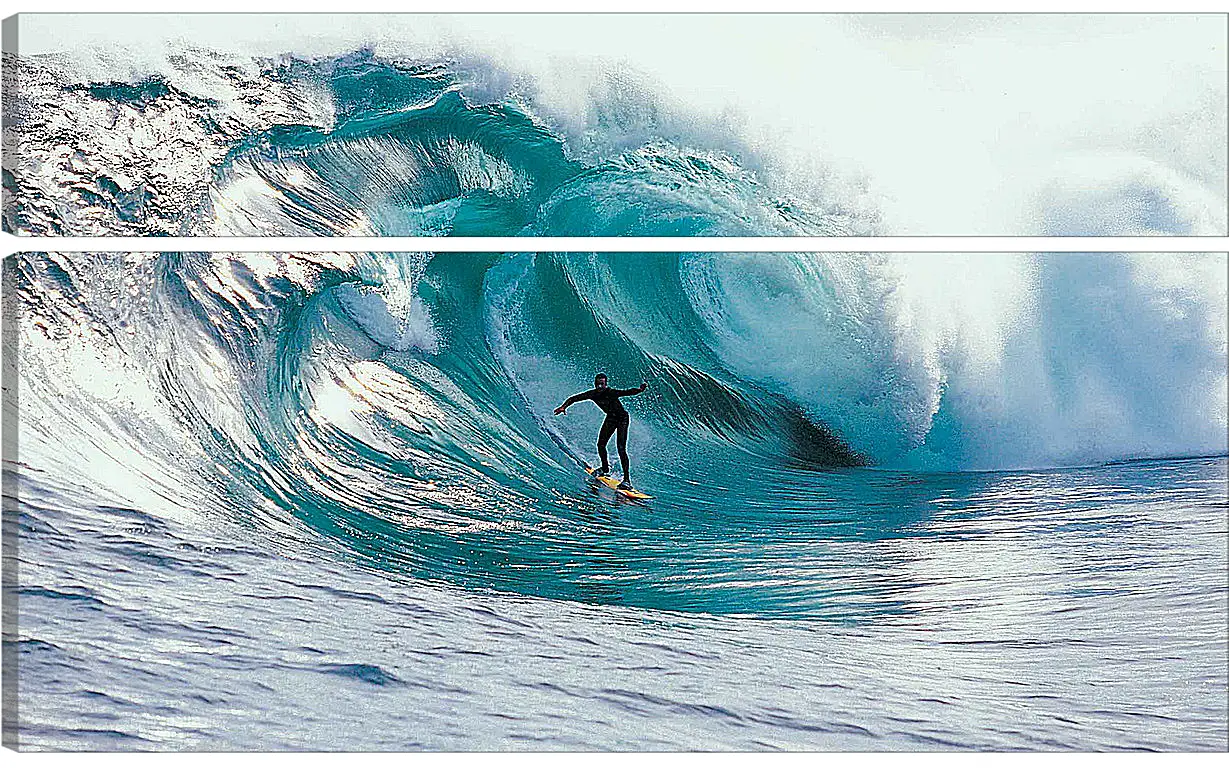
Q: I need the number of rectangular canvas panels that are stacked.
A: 2